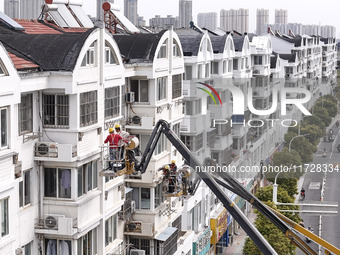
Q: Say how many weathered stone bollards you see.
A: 0